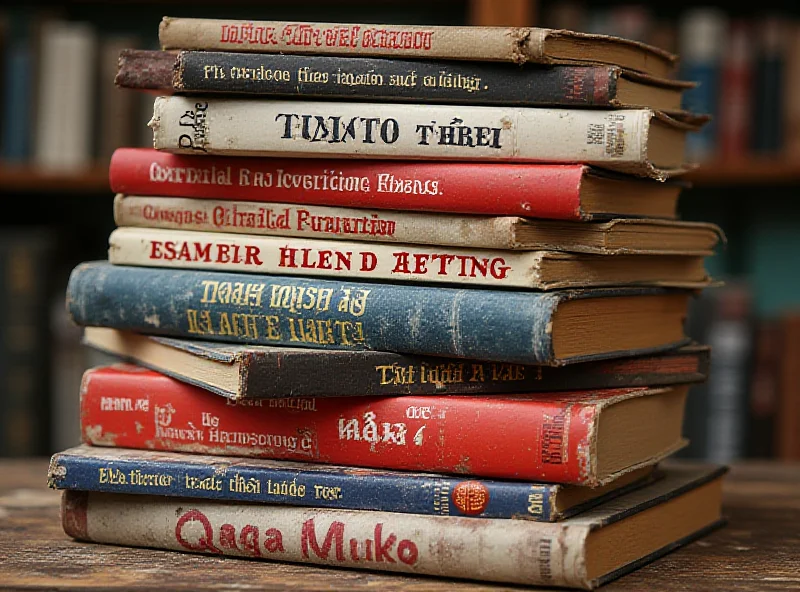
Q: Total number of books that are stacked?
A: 11